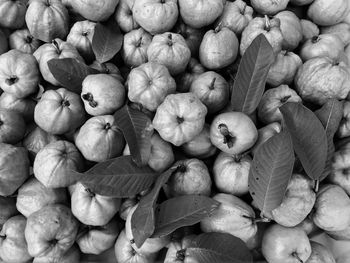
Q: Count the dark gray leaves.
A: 11